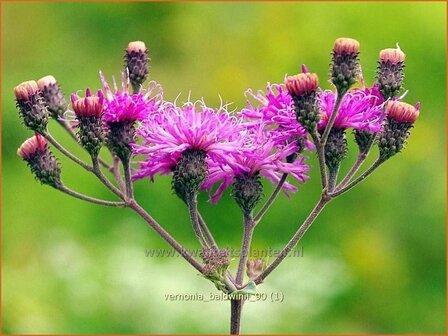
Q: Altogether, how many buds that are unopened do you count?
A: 9